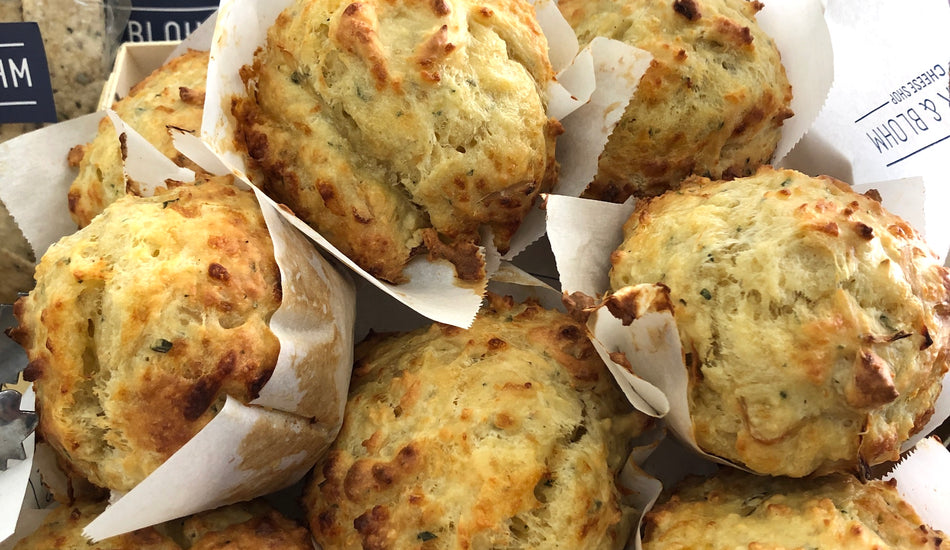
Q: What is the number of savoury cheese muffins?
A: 8